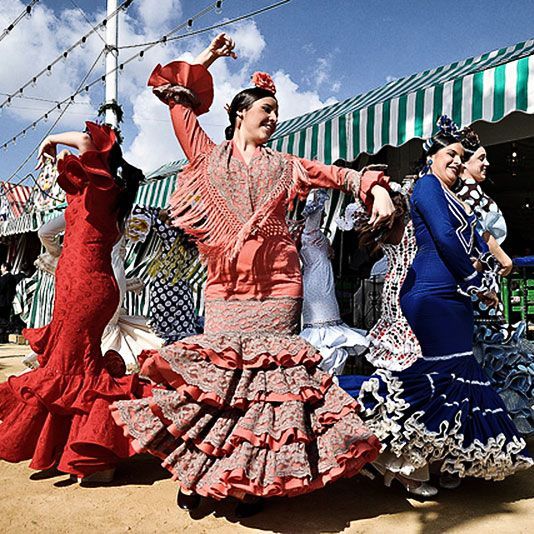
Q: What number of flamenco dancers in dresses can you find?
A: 8